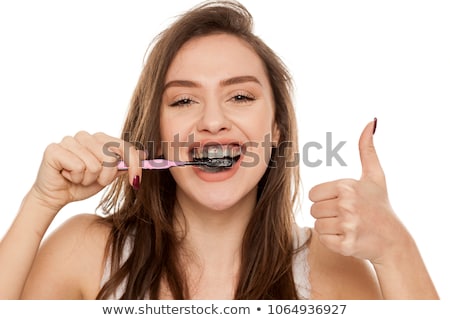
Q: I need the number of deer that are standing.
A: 0